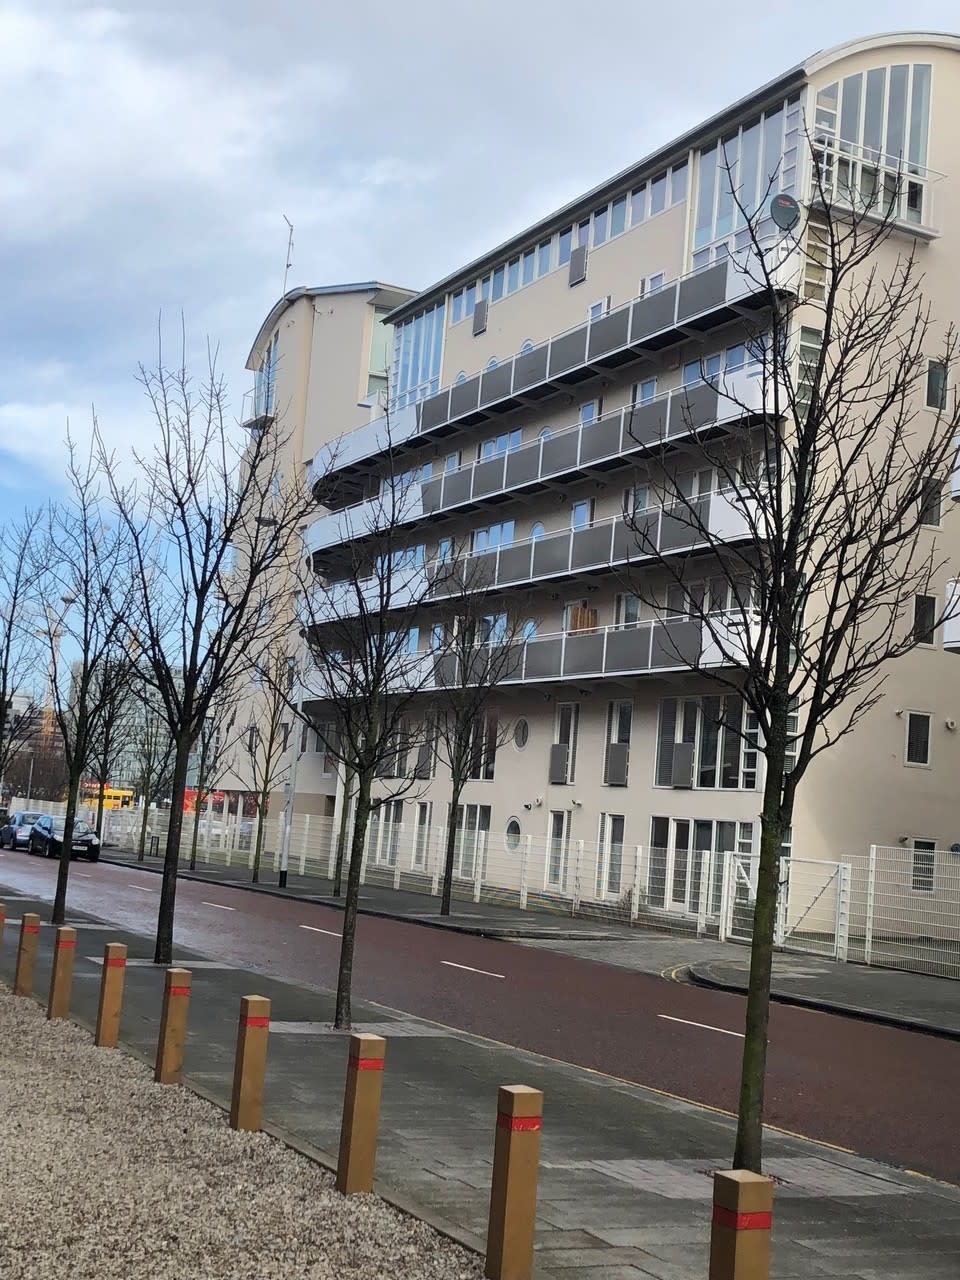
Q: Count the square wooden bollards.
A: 9